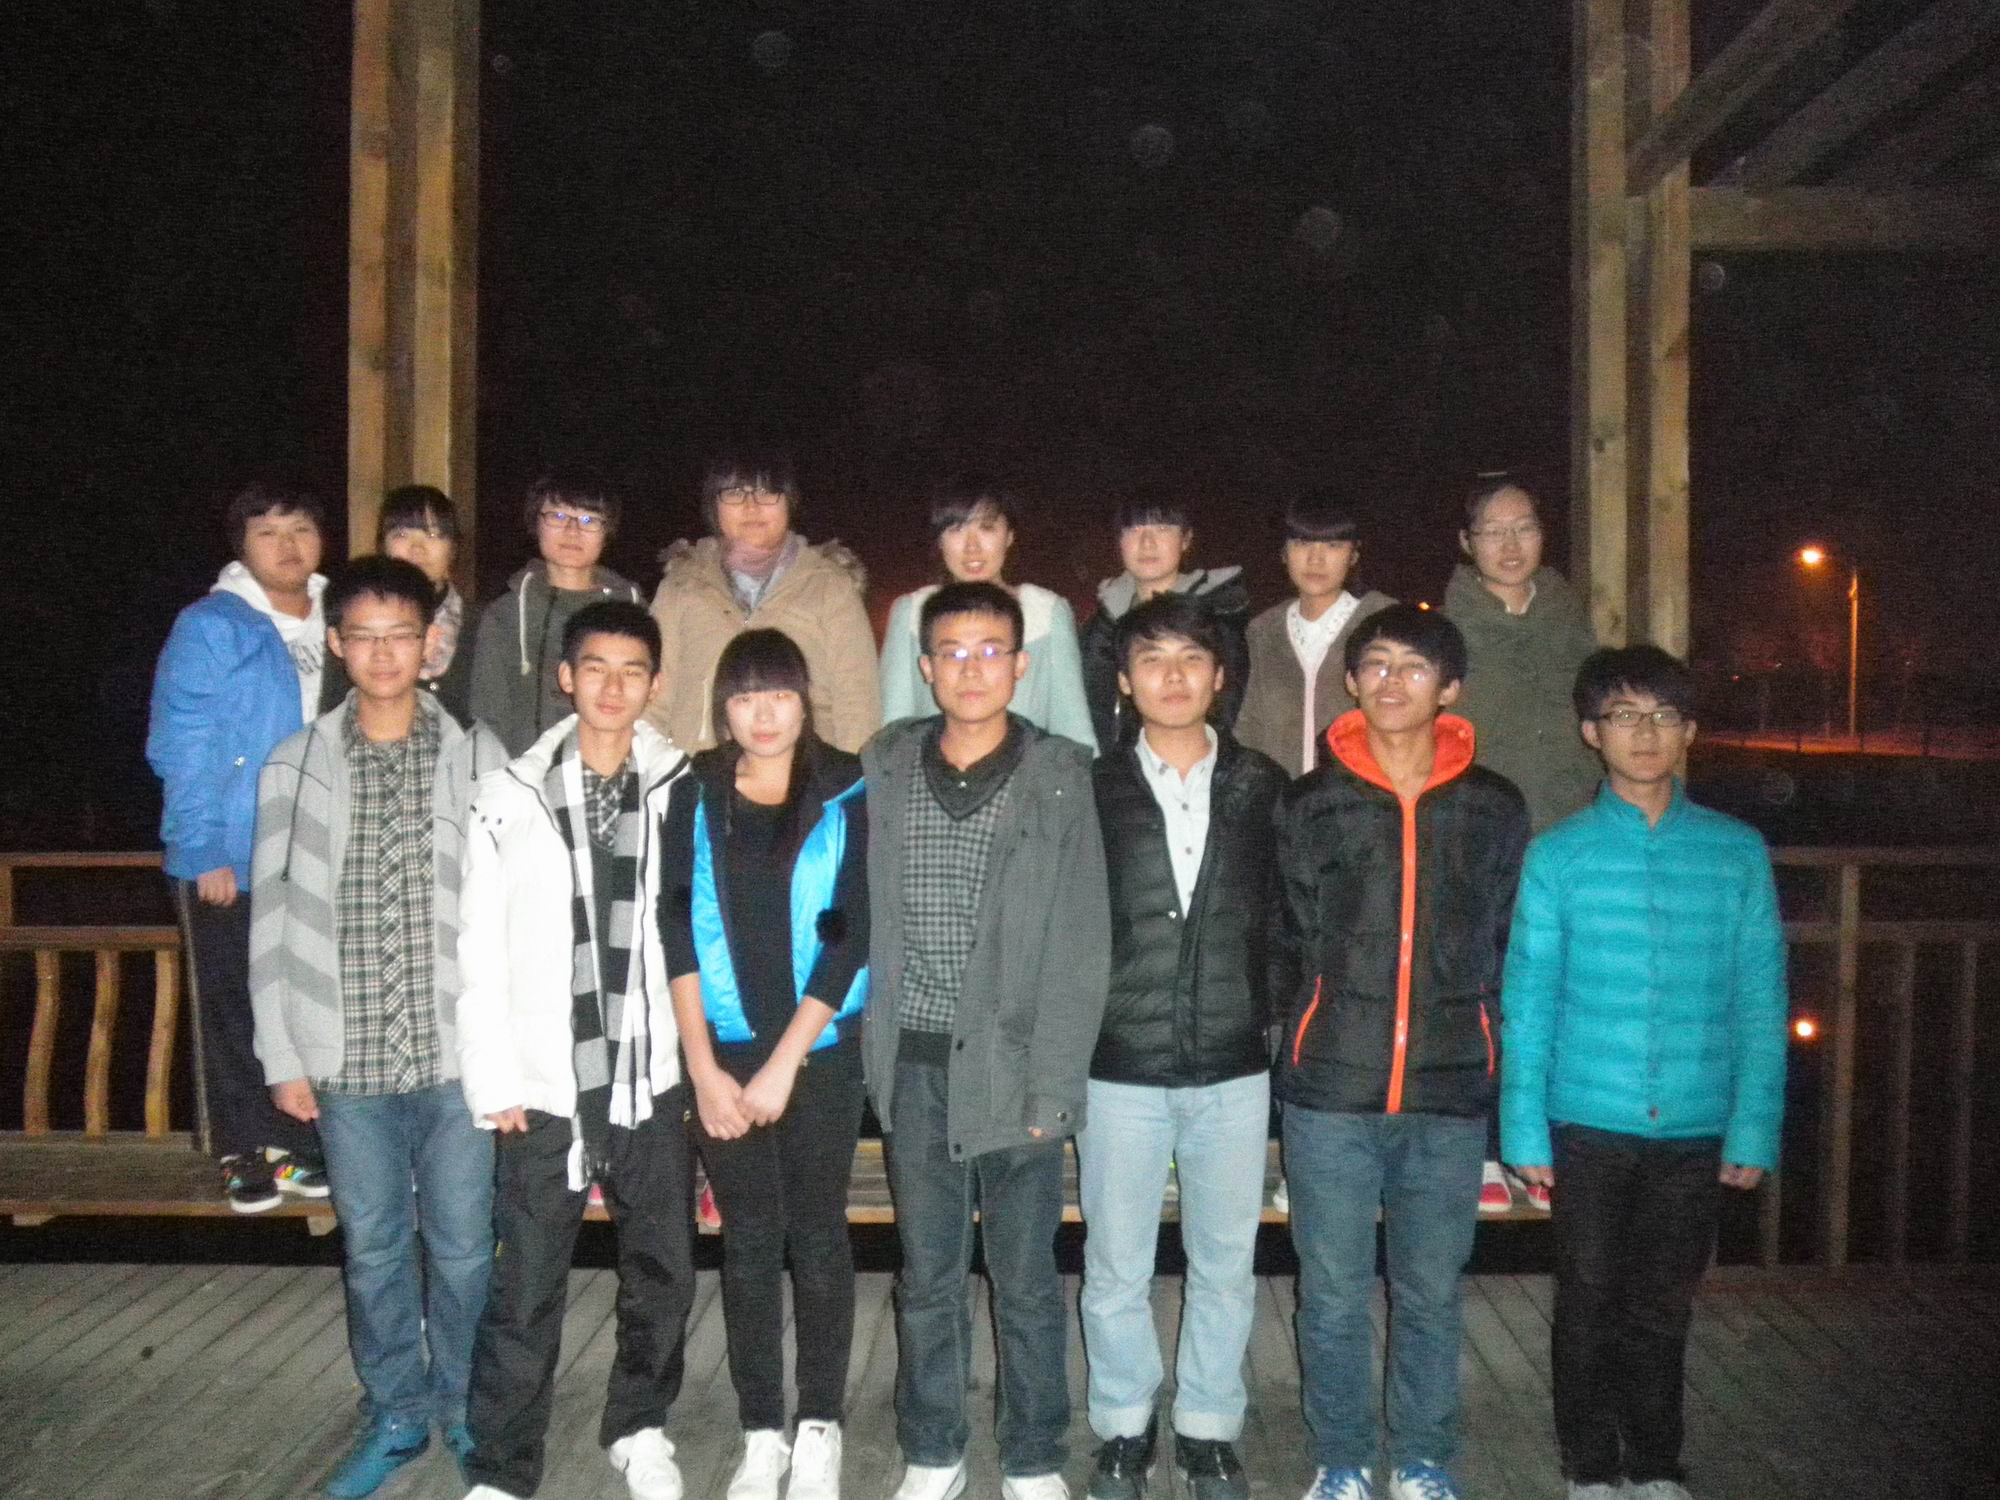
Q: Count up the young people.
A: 15